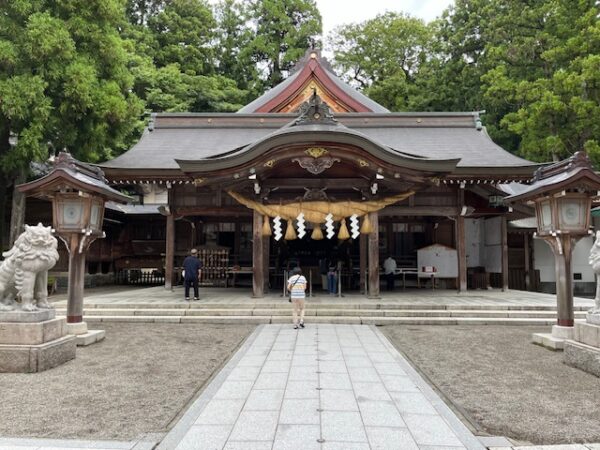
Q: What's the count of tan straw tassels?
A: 5